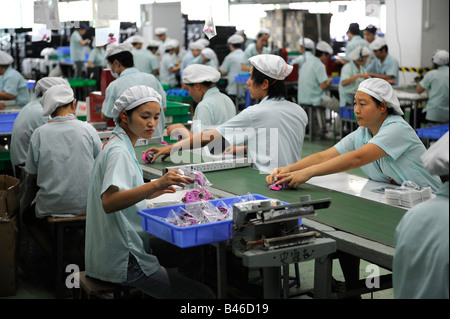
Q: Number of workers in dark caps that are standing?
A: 3